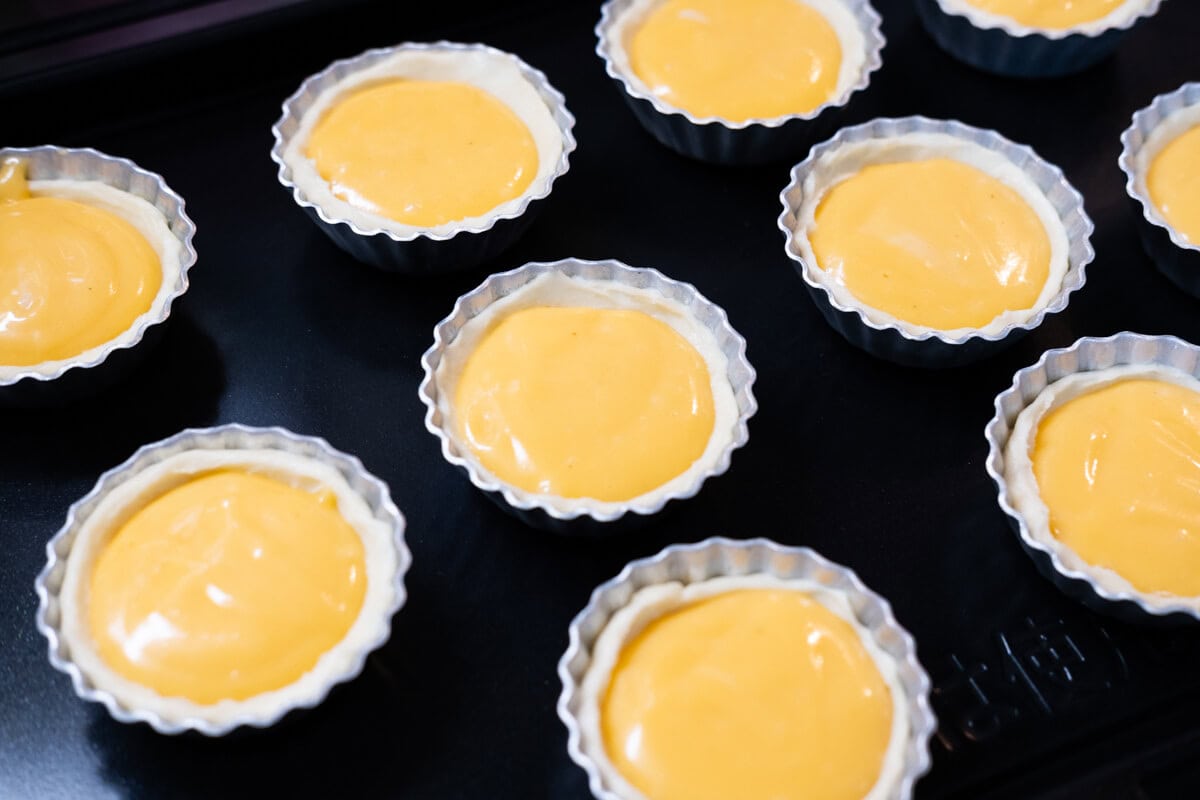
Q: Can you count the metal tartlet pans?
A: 10